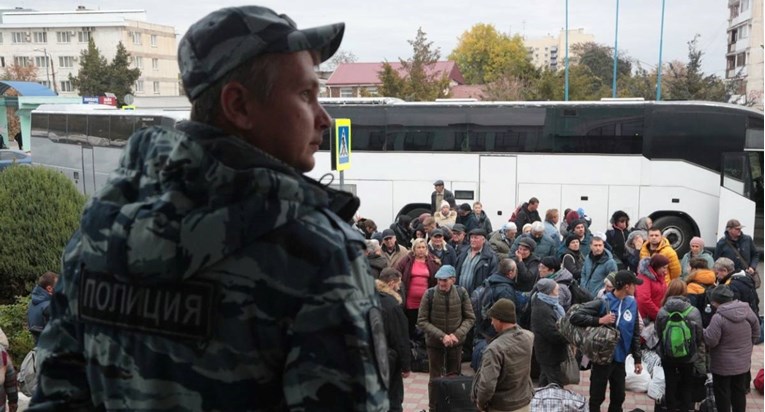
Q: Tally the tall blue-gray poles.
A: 3